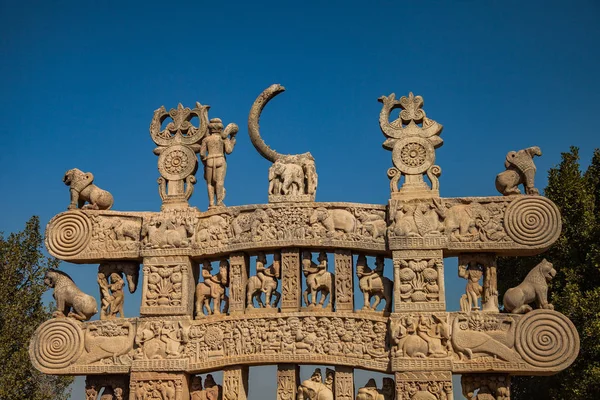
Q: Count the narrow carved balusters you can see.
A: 6